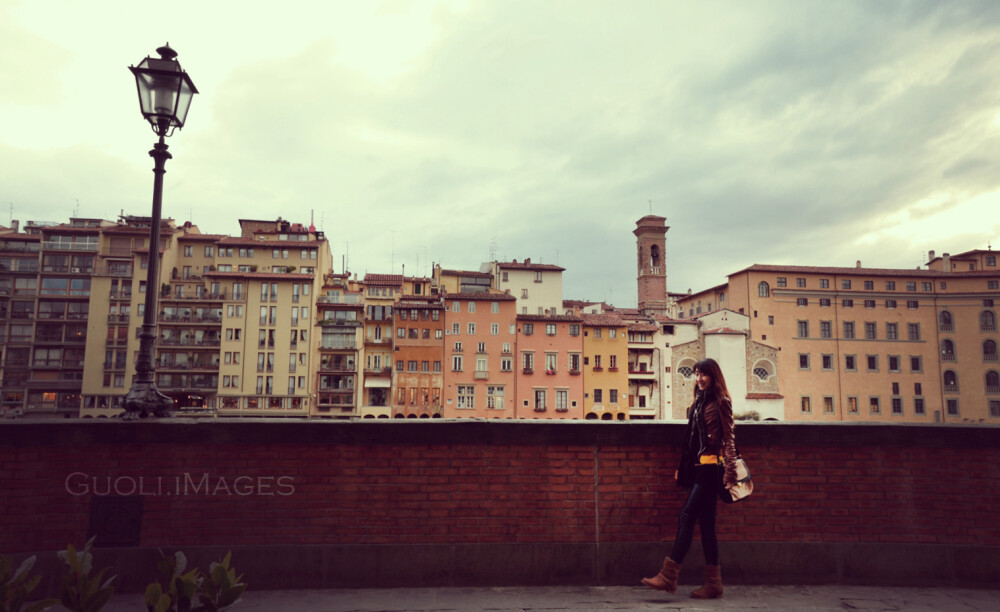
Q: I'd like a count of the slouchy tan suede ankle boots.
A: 2